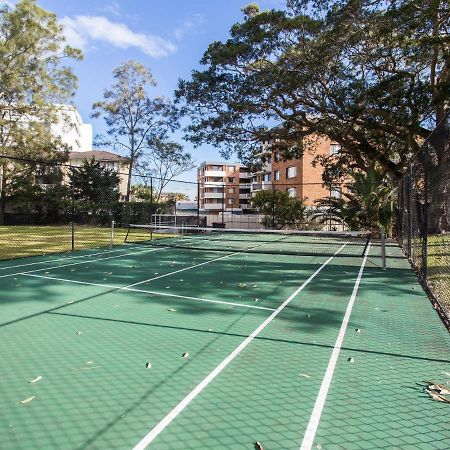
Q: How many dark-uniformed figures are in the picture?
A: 0